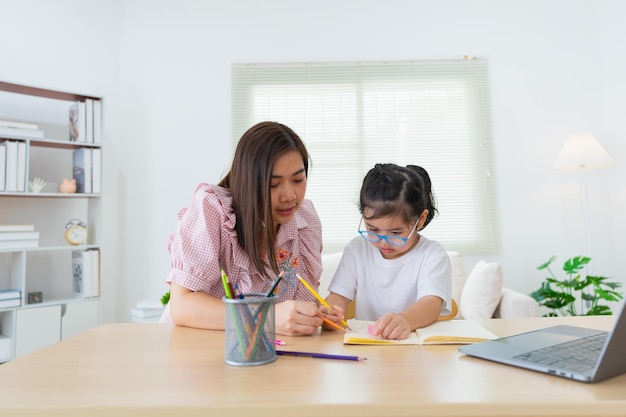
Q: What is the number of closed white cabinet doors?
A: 2